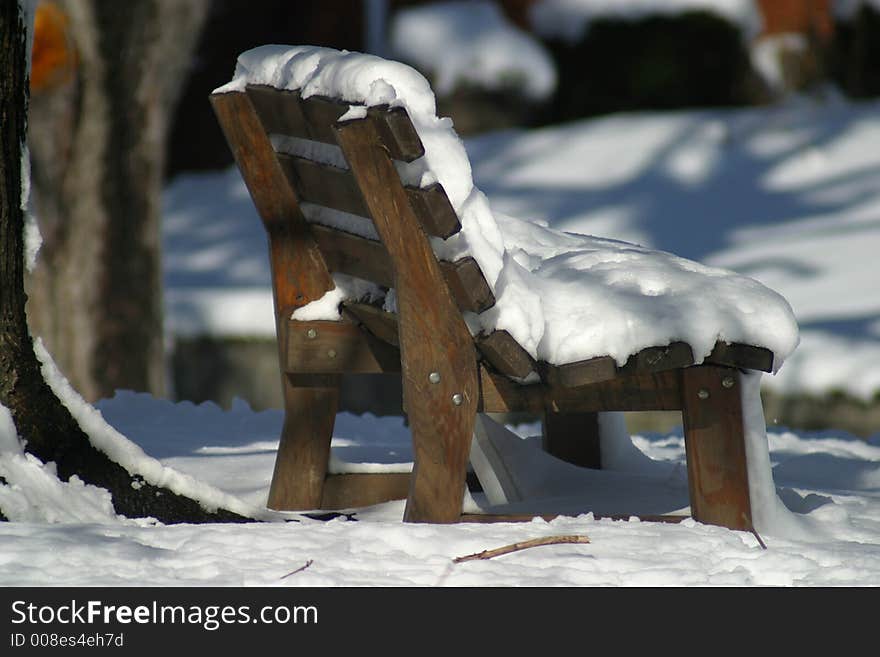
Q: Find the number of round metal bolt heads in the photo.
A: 6